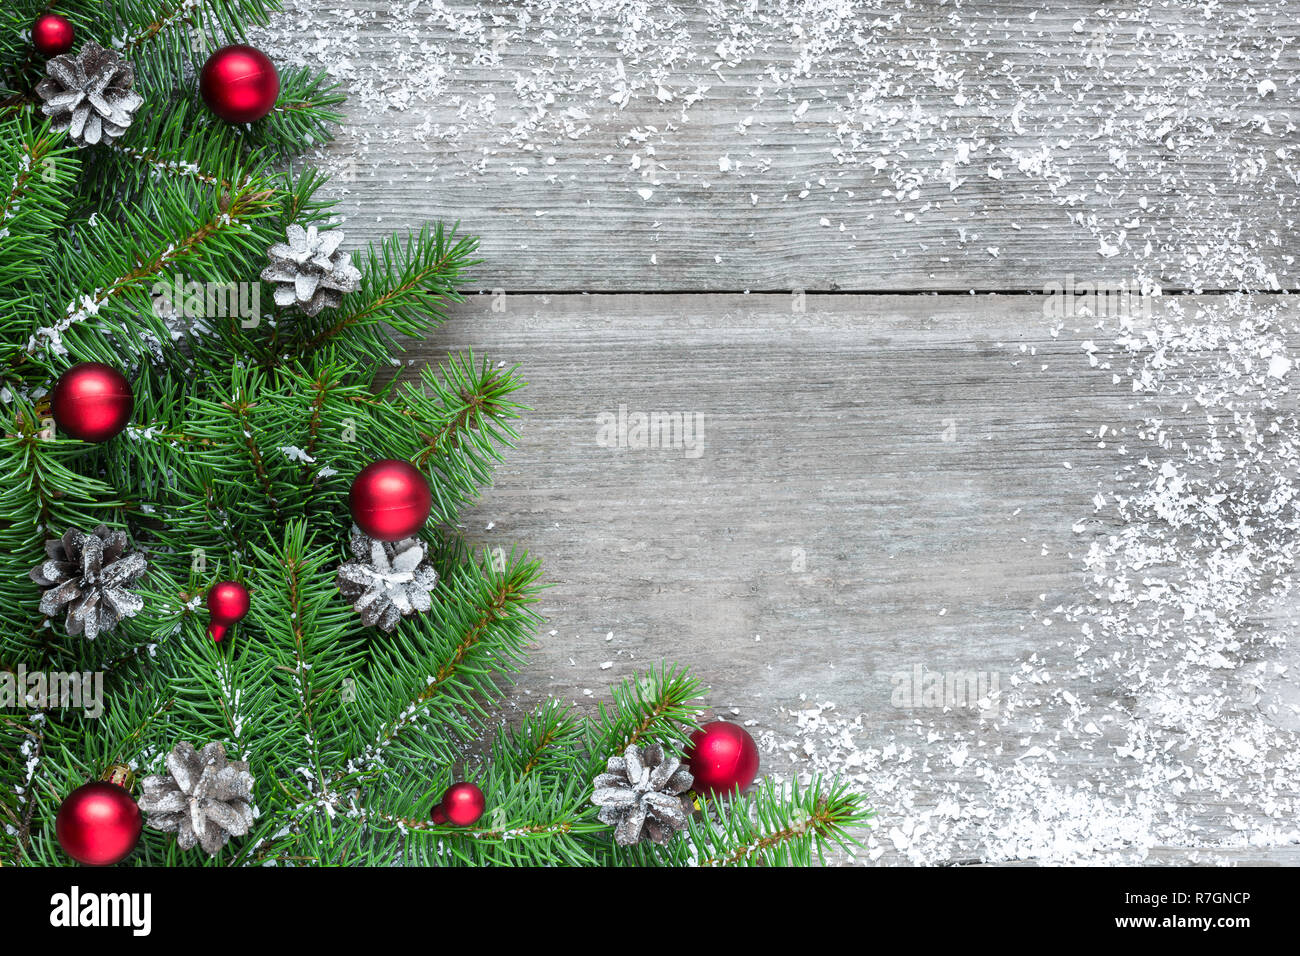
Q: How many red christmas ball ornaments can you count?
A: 8